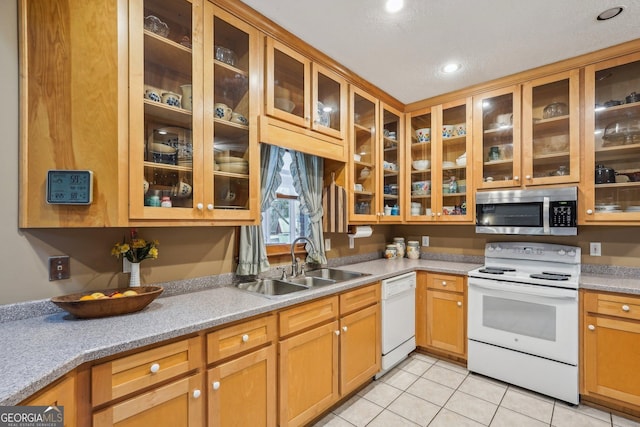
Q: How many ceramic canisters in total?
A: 3